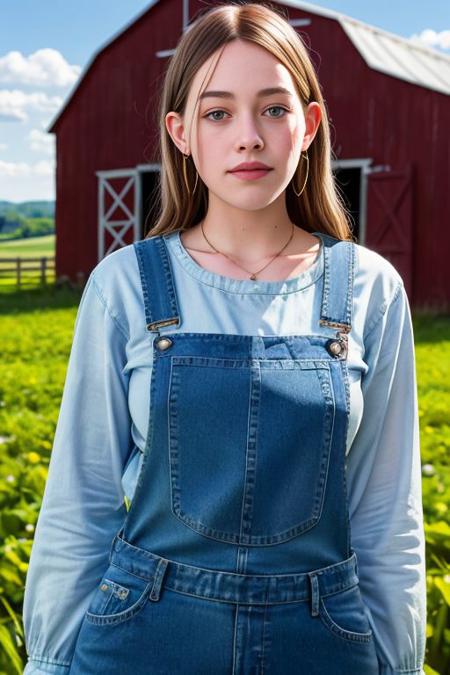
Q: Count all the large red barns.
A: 1